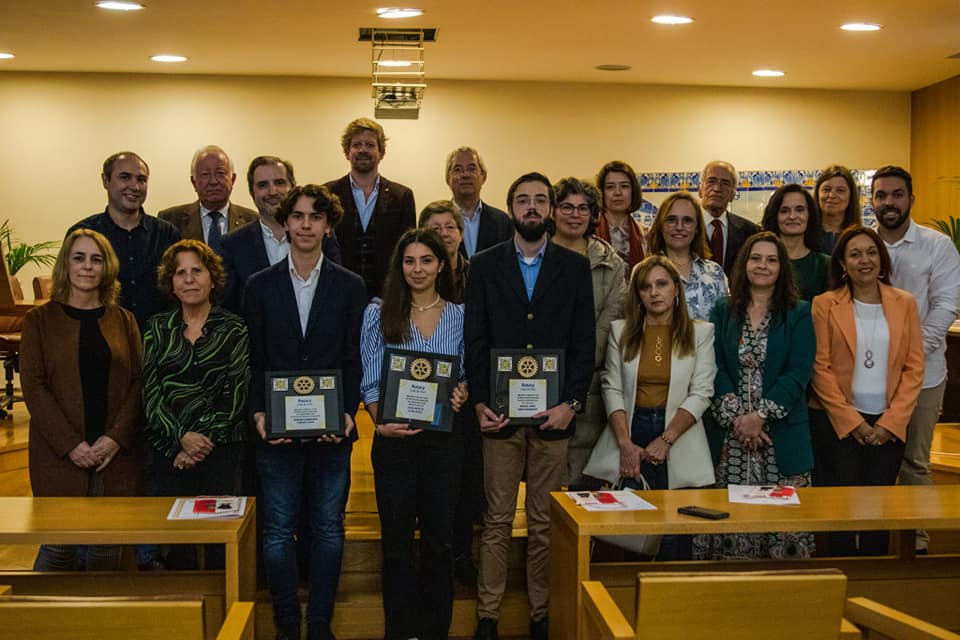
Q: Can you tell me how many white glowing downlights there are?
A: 8